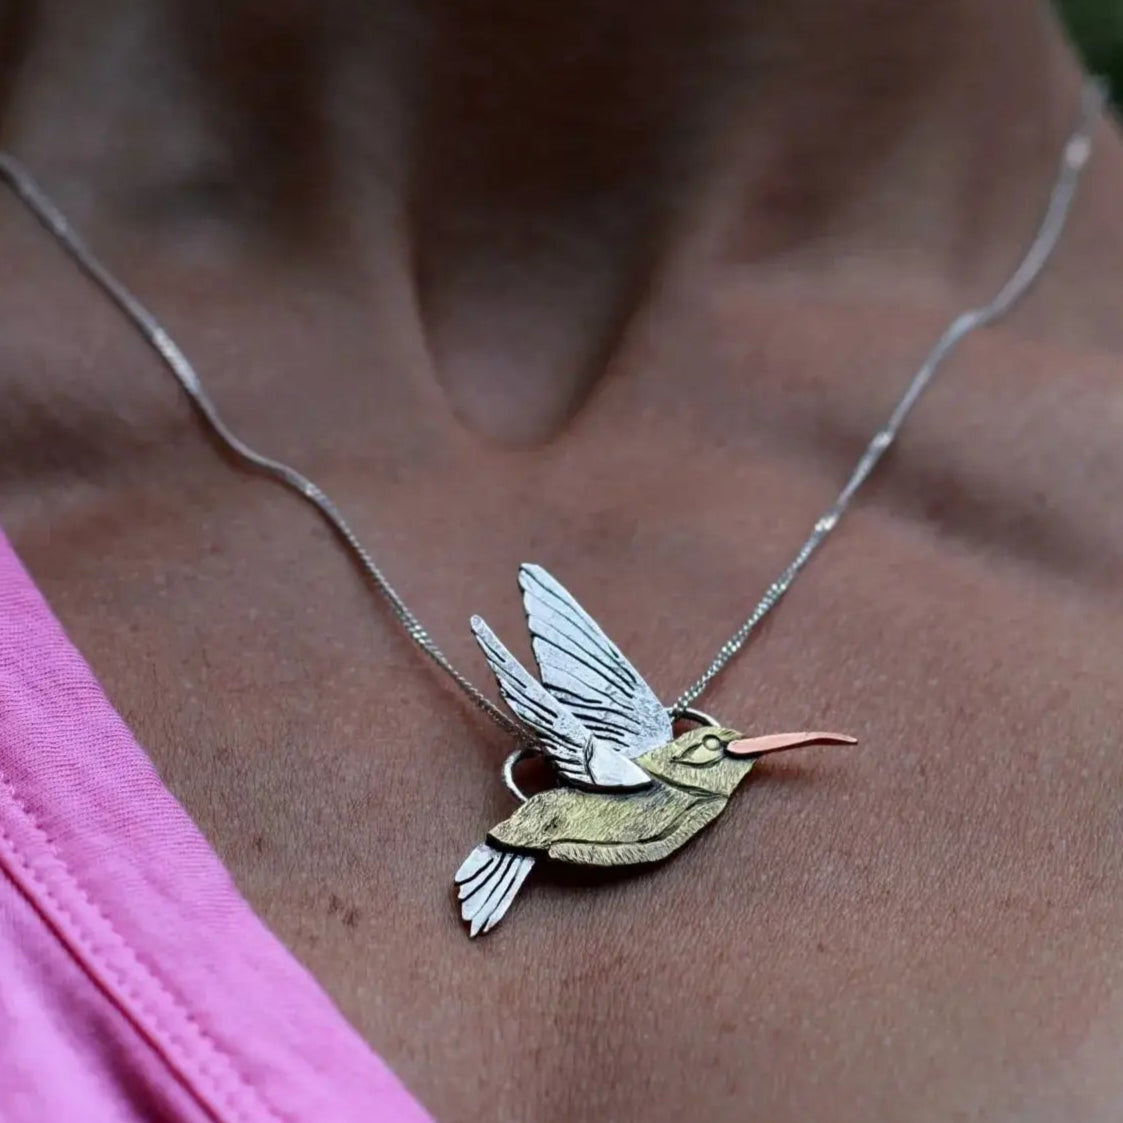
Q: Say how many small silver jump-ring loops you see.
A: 2